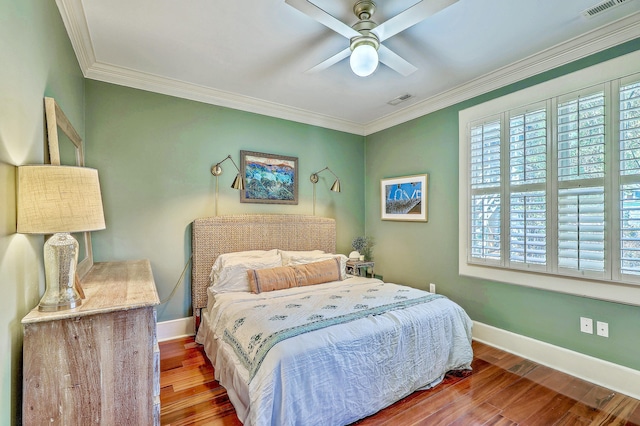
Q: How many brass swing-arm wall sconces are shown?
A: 2